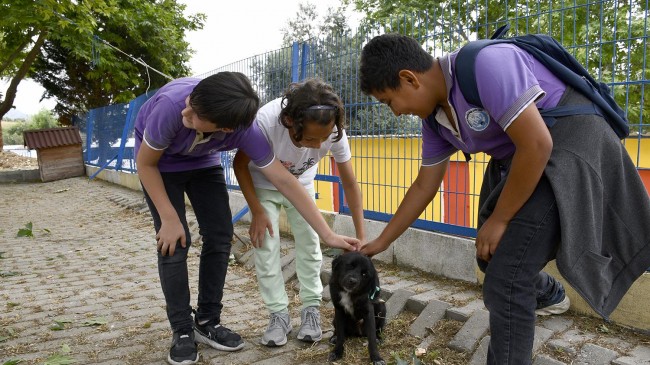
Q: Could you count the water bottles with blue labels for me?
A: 0